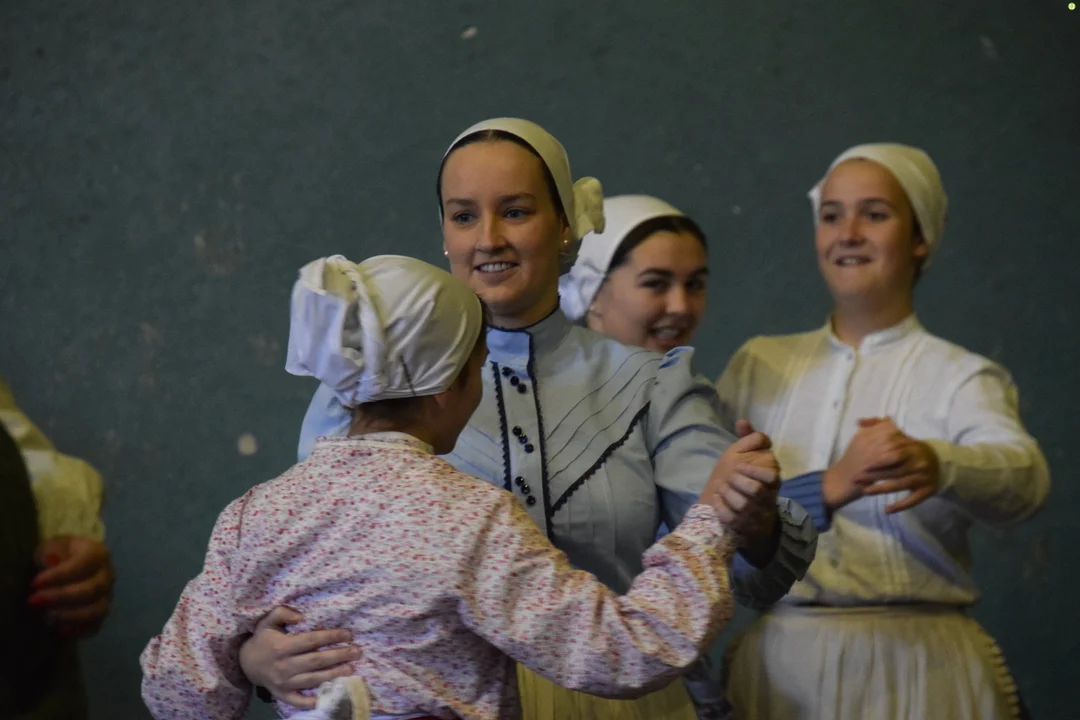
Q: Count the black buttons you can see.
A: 9